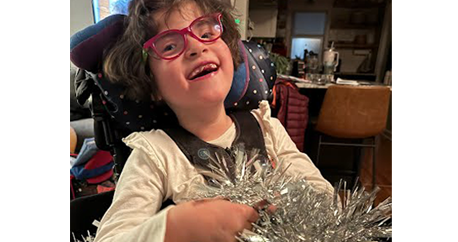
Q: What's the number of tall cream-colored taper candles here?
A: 0